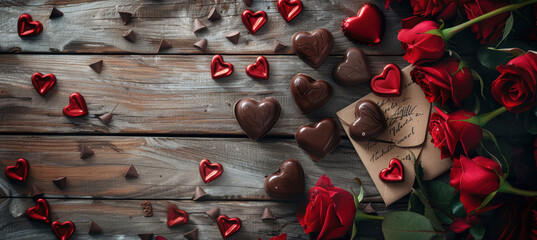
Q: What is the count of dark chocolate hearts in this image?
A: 7